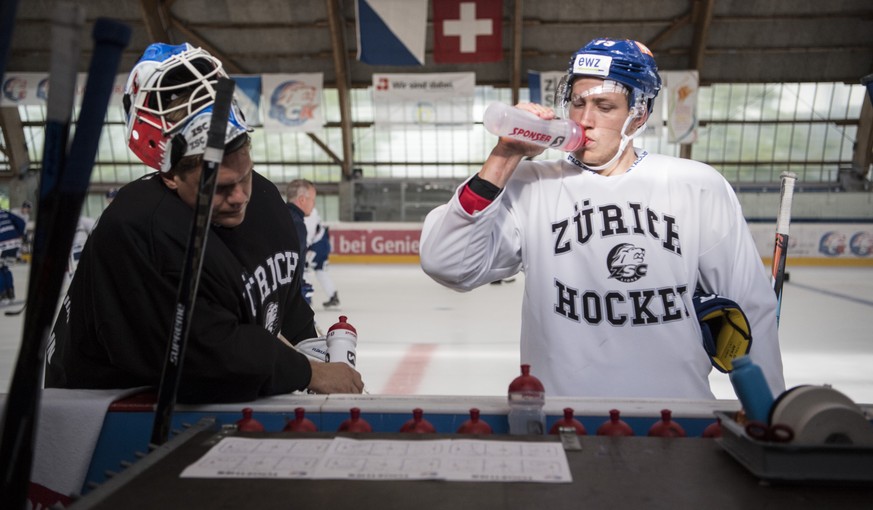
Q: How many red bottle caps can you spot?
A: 12